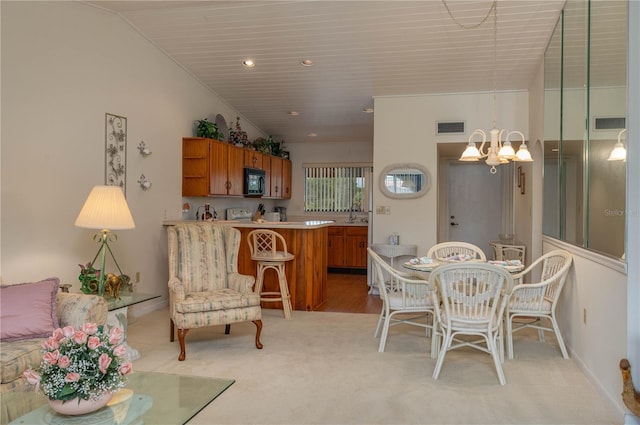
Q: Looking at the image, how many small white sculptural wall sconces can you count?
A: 2